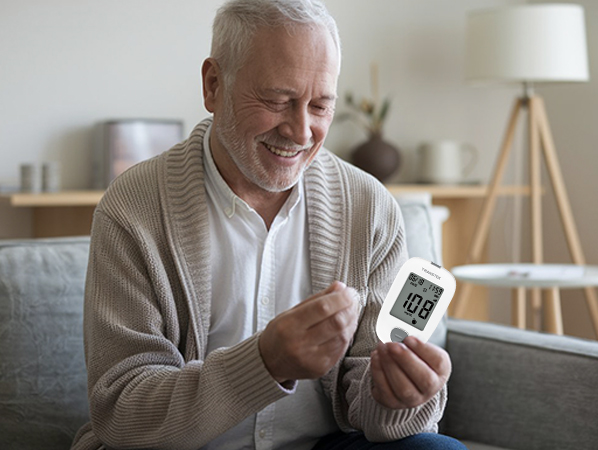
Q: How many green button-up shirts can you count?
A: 0